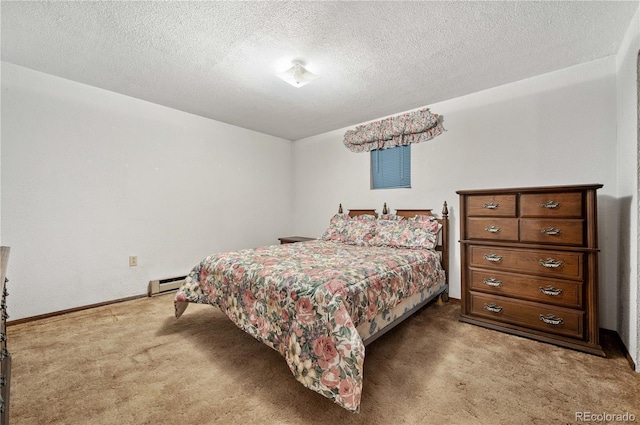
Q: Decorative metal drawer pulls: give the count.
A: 10